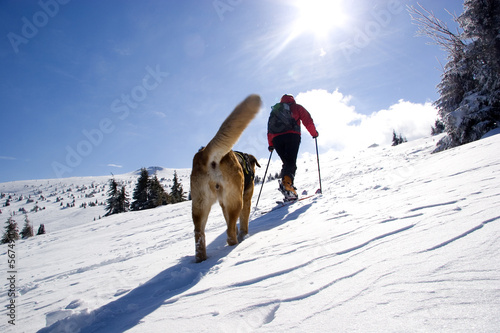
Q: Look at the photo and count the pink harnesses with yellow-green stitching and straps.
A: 0